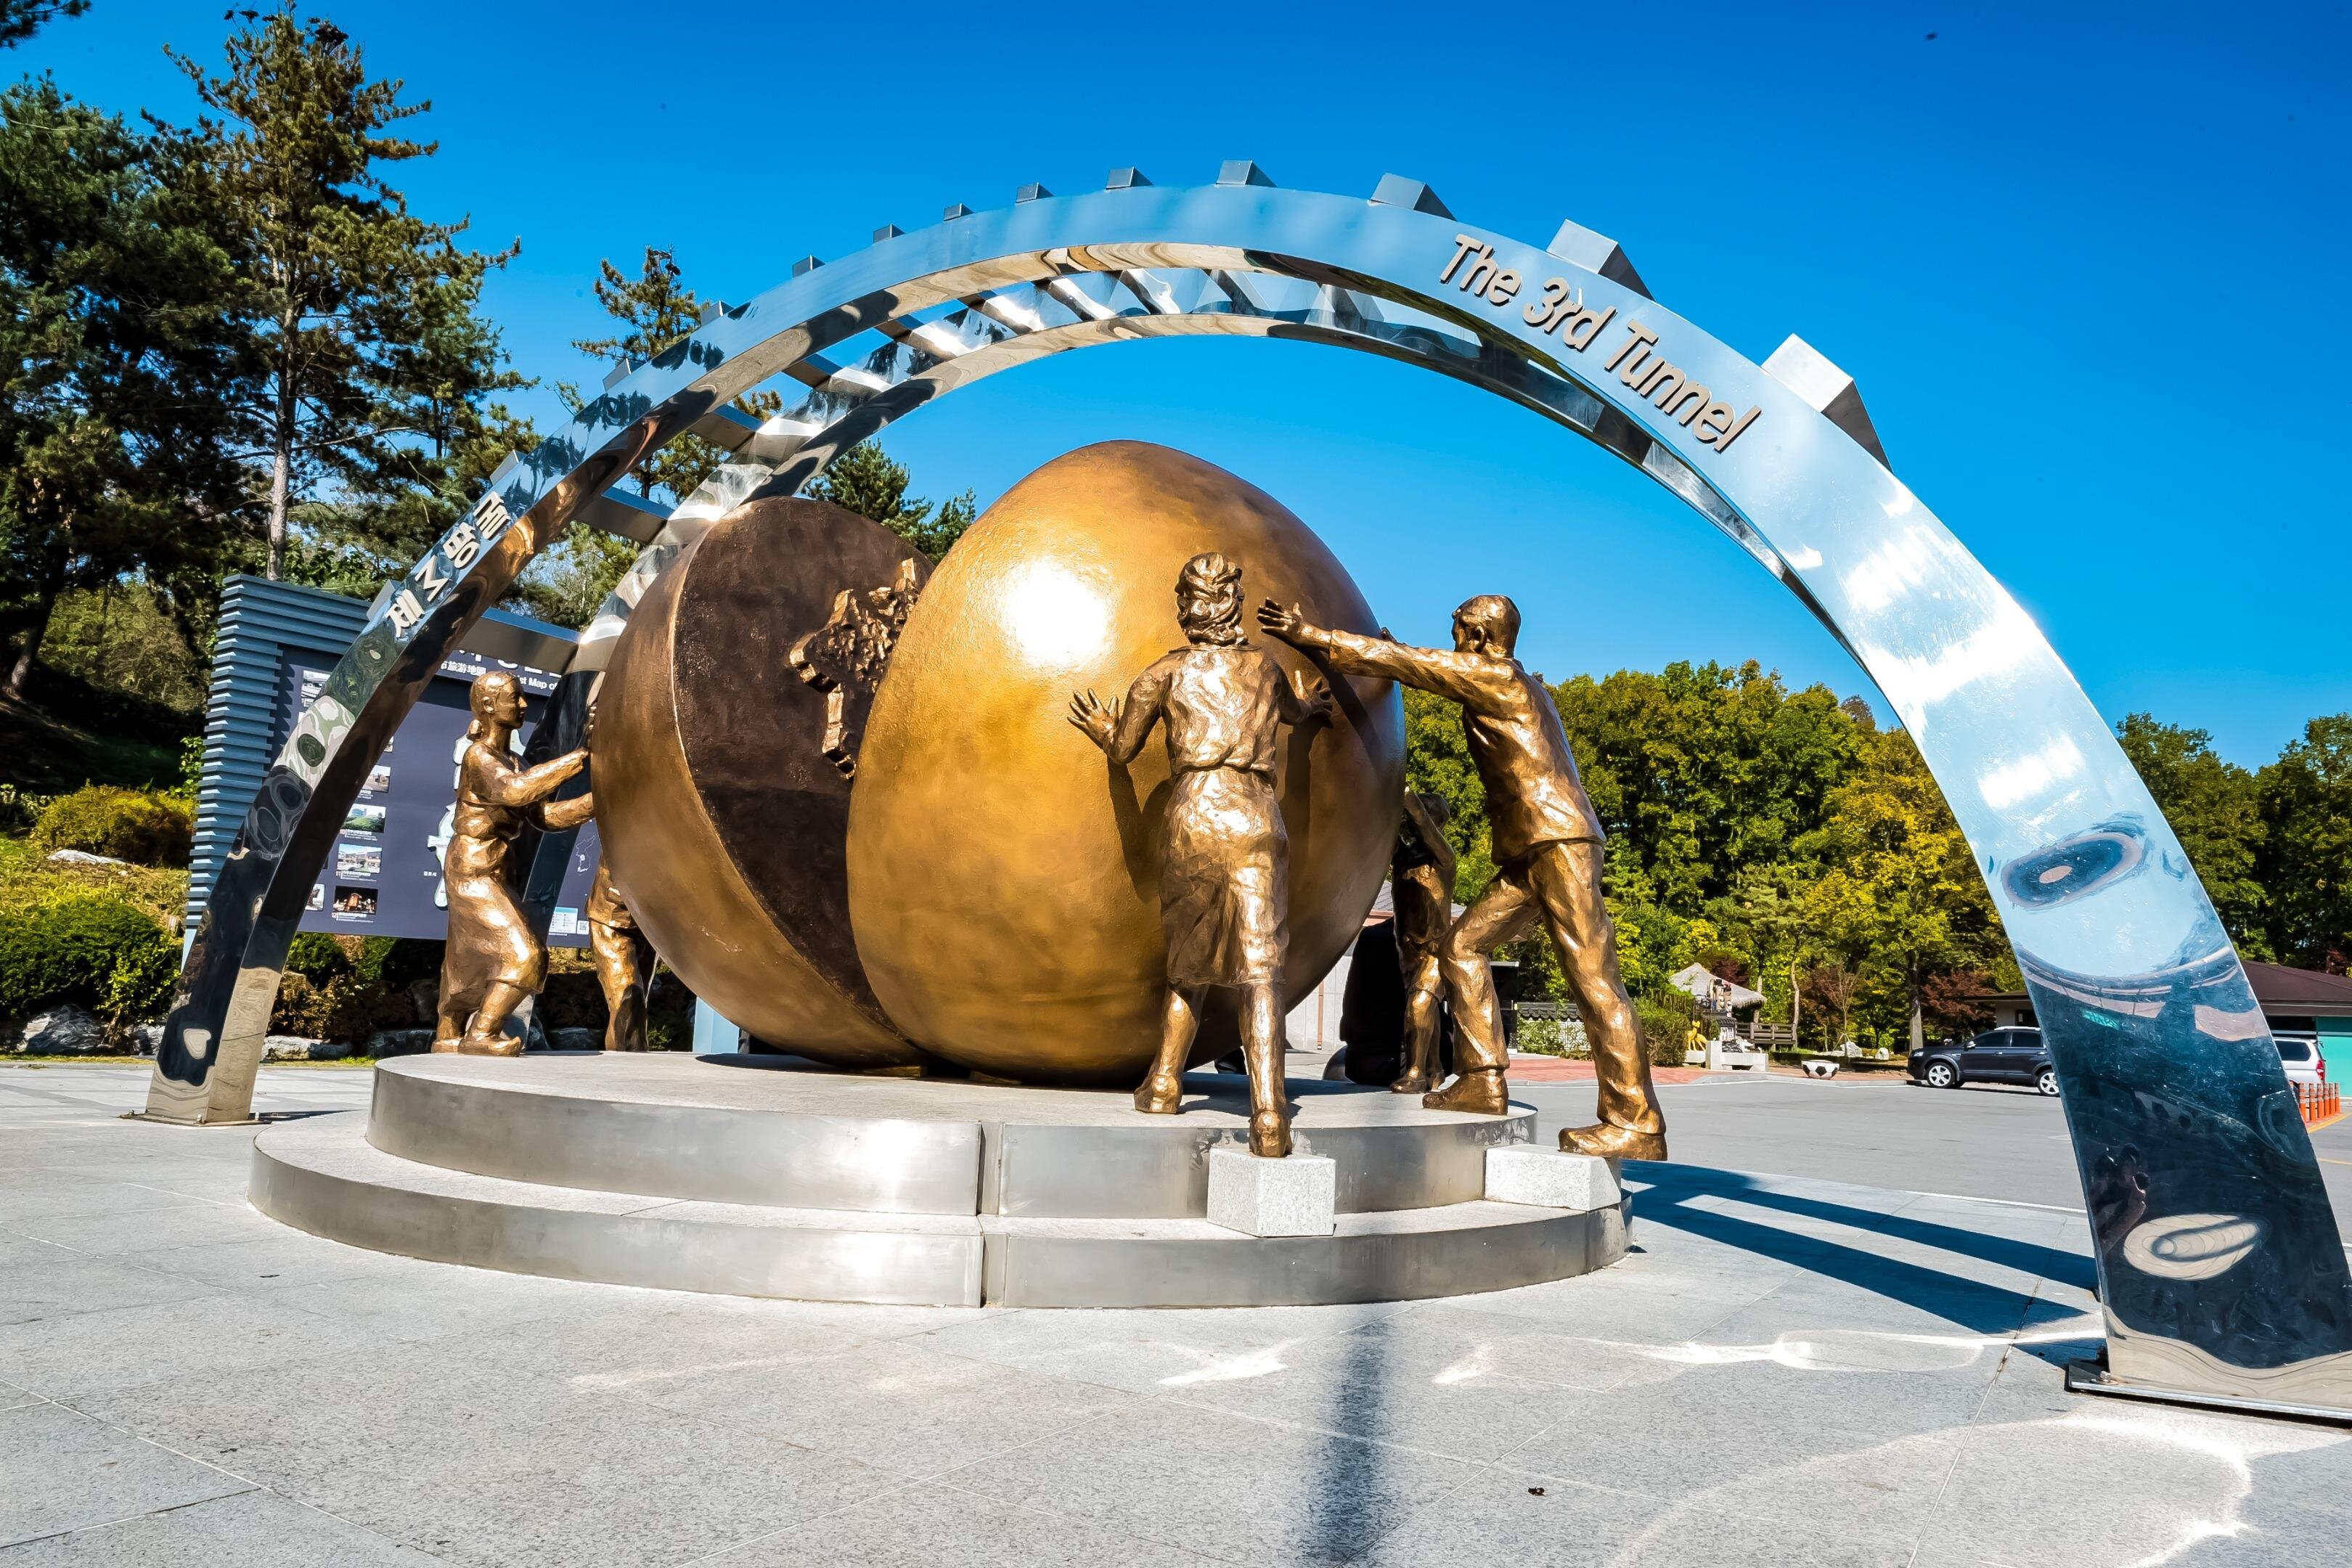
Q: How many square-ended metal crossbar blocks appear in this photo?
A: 13